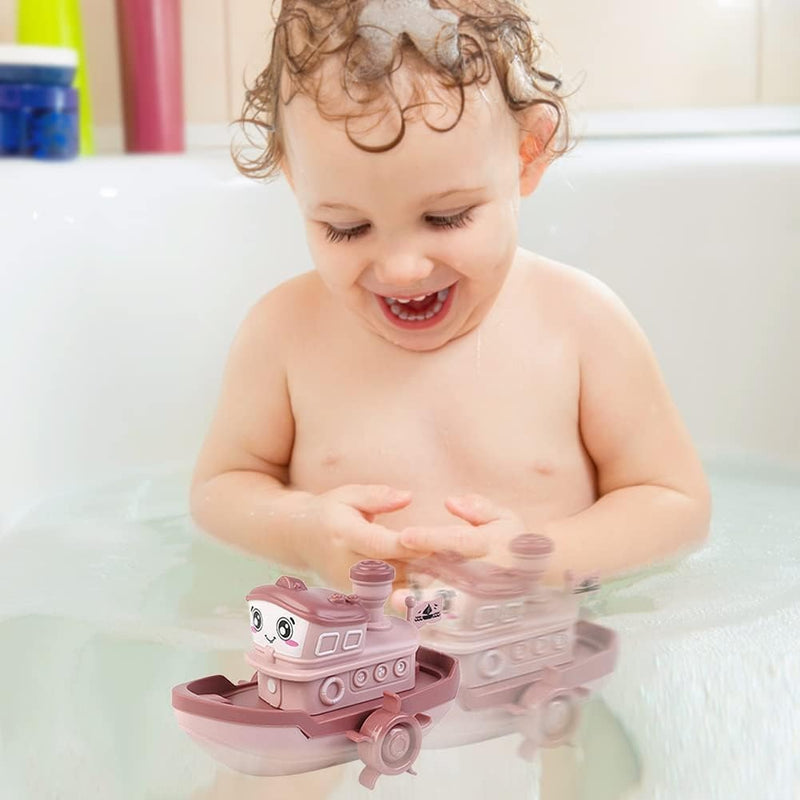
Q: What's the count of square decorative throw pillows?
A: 0